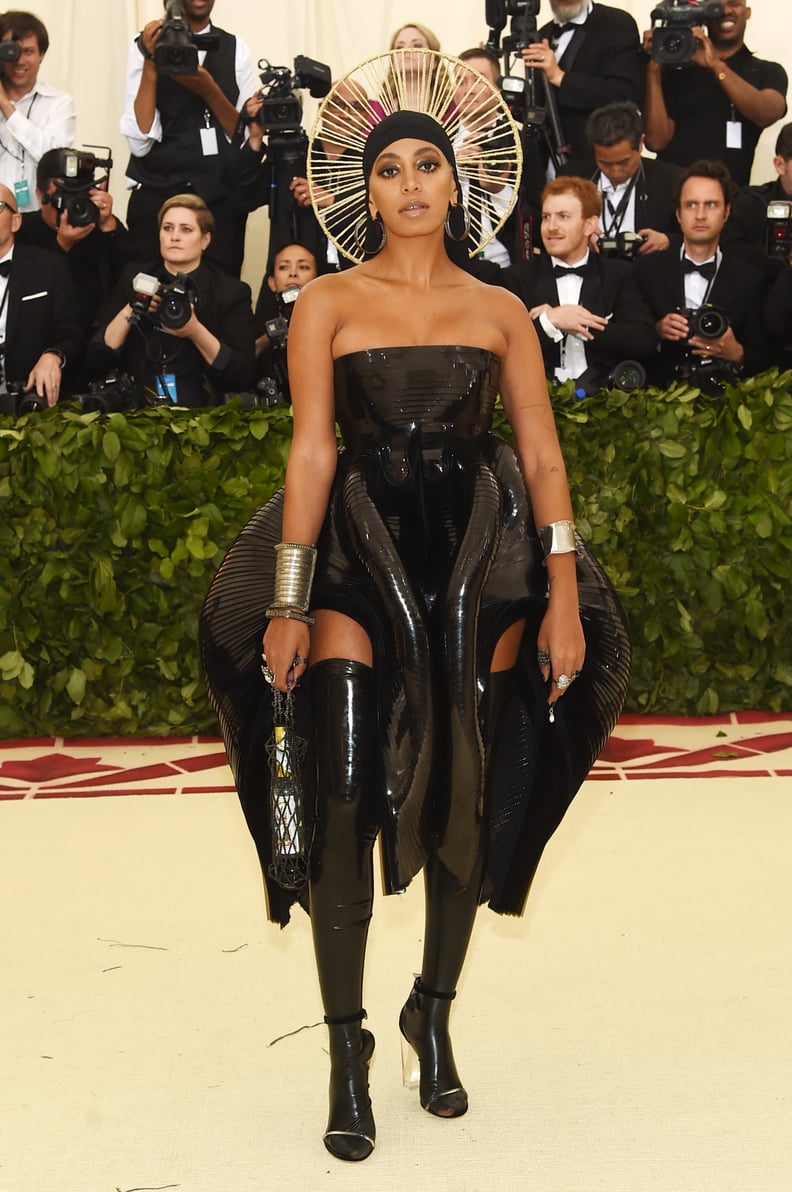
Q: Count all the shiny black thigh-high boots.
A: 2